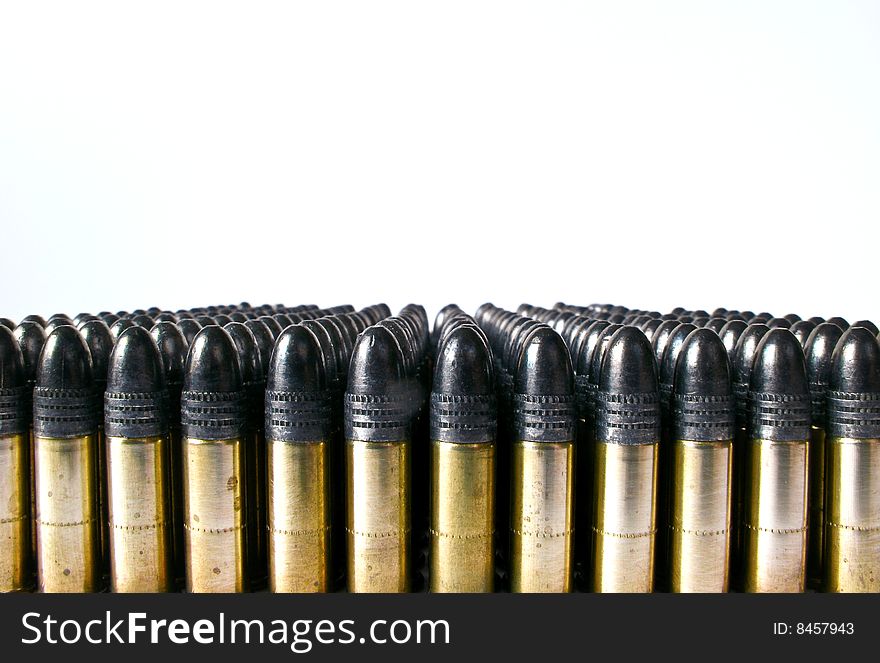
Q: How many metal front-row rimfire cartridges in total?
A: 12